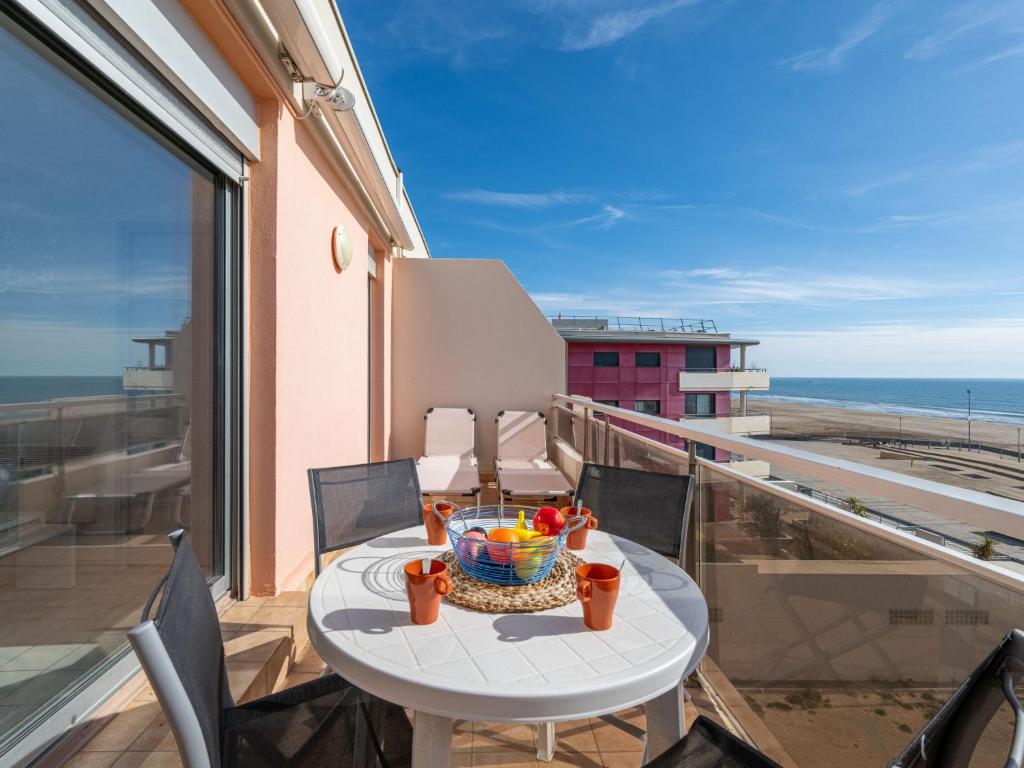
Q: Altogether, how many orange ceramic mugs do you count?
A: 4